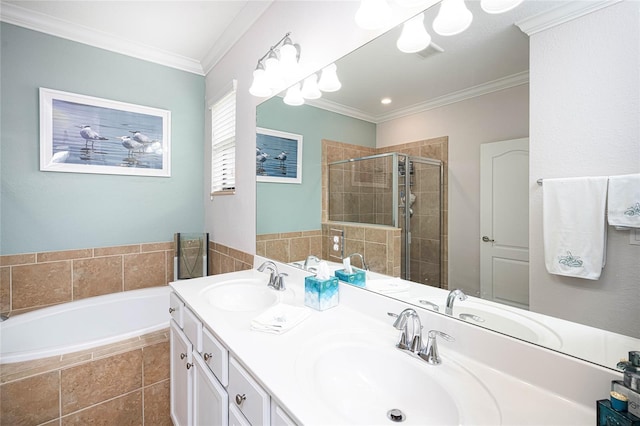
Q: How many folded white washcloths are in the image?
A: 1